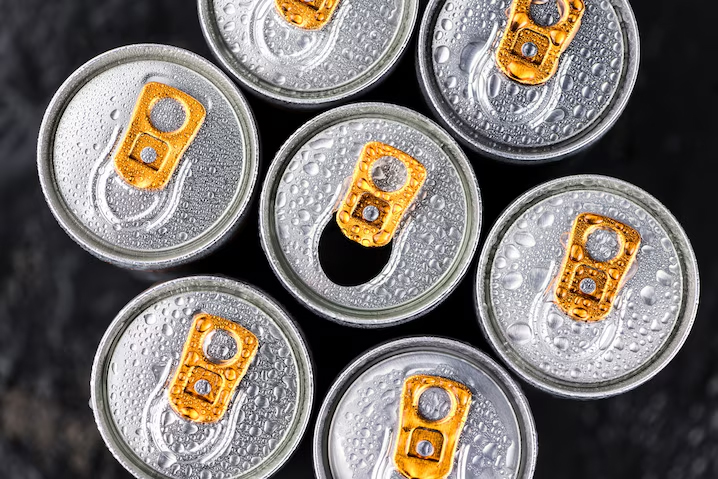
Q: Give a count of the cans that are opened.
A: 1